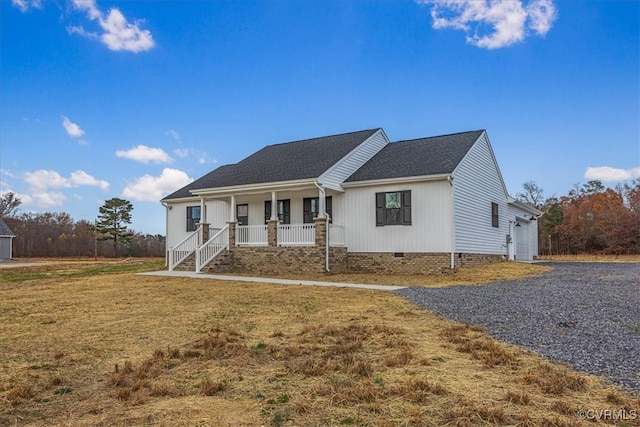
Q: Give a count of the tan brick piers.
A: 4